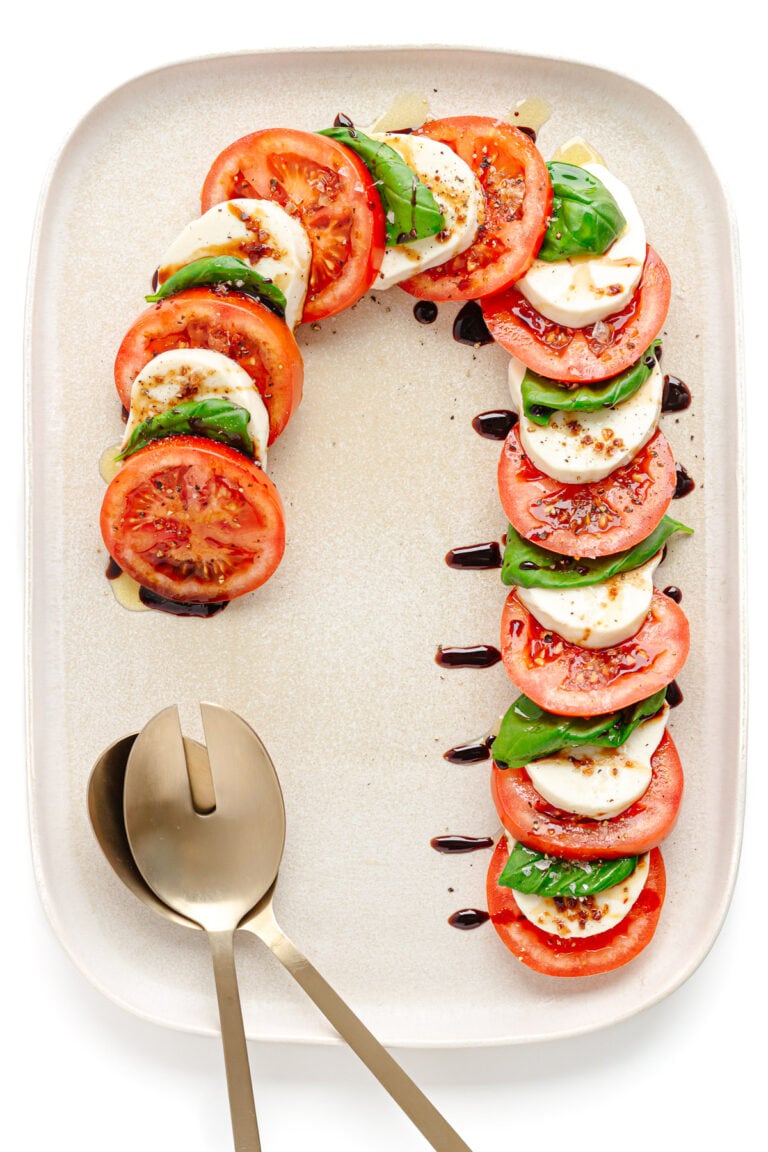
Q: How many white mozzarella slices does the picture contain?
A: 8